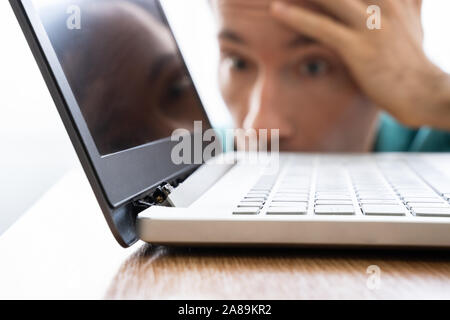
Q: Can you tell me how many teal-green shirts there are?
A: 1